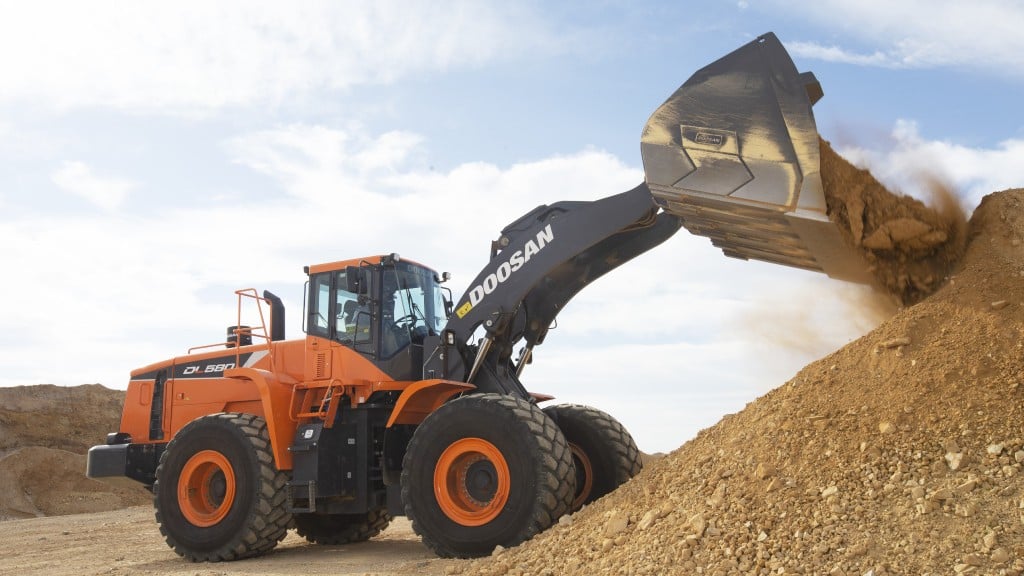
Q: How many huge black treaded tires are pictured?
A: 4